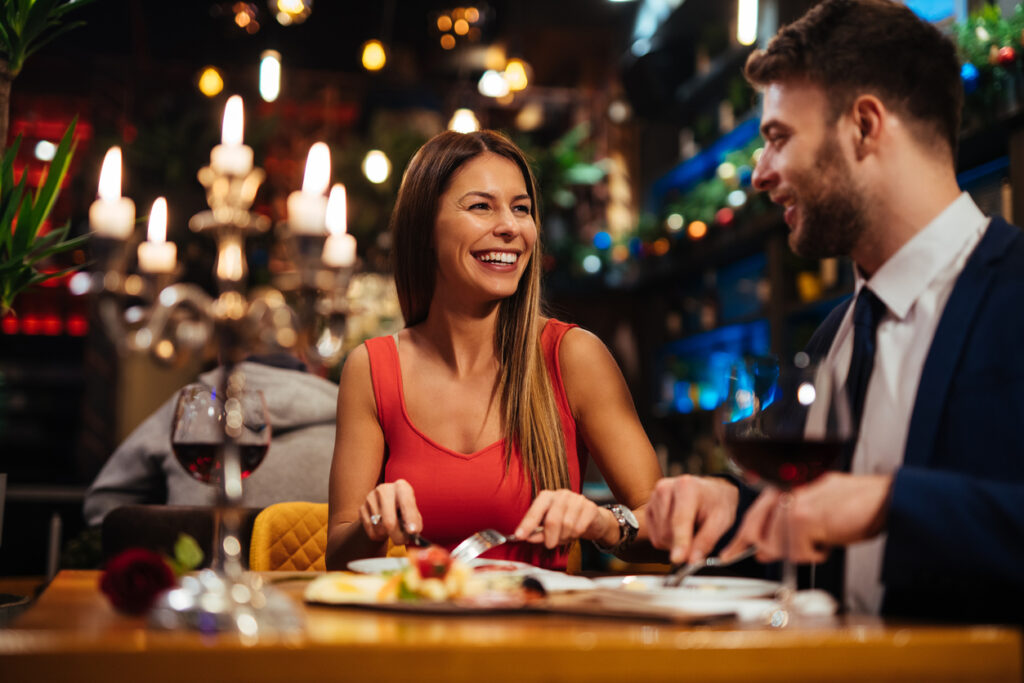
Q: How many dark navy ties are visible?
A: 1